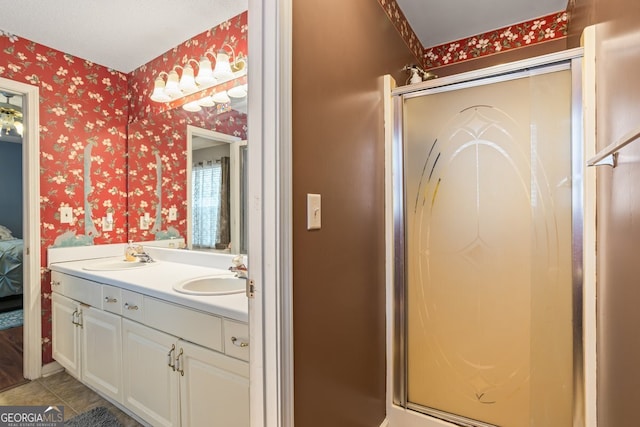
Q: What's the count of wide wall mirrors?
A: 1